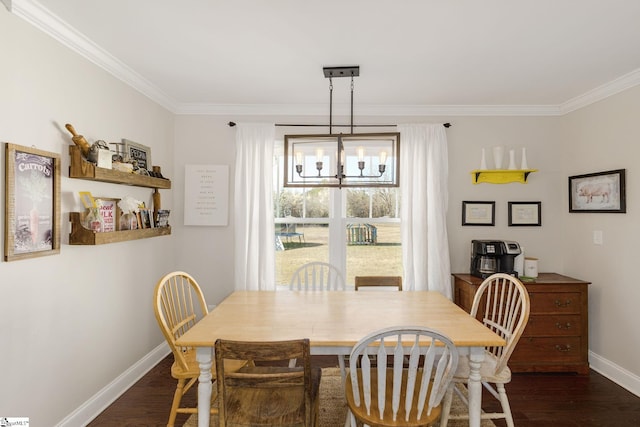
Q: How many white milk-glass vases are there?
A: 4